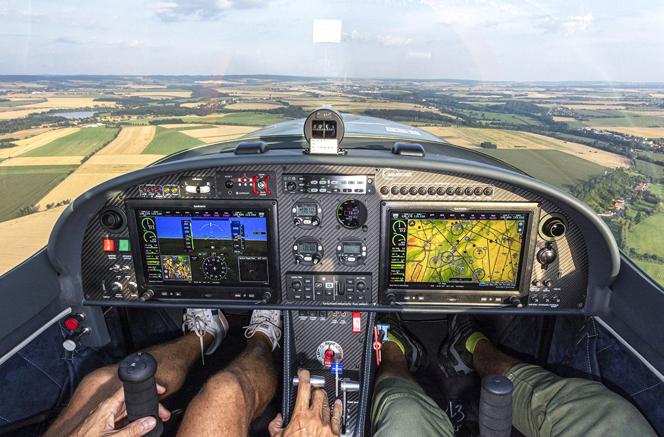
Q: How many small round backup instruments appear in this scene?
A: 4